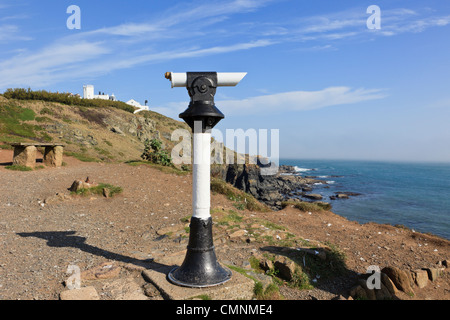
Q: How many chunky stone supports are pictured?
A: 2